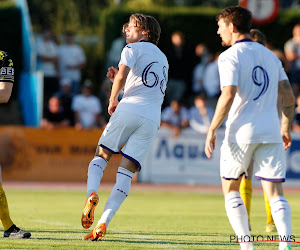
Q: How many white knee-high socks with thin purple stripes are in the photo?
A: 4